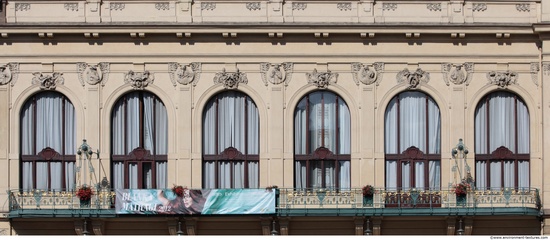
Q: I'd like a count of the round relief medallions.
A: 6